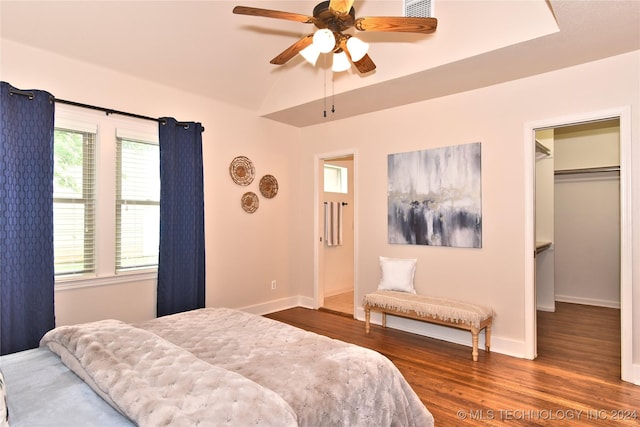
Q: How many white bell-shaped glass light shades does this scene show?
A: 4